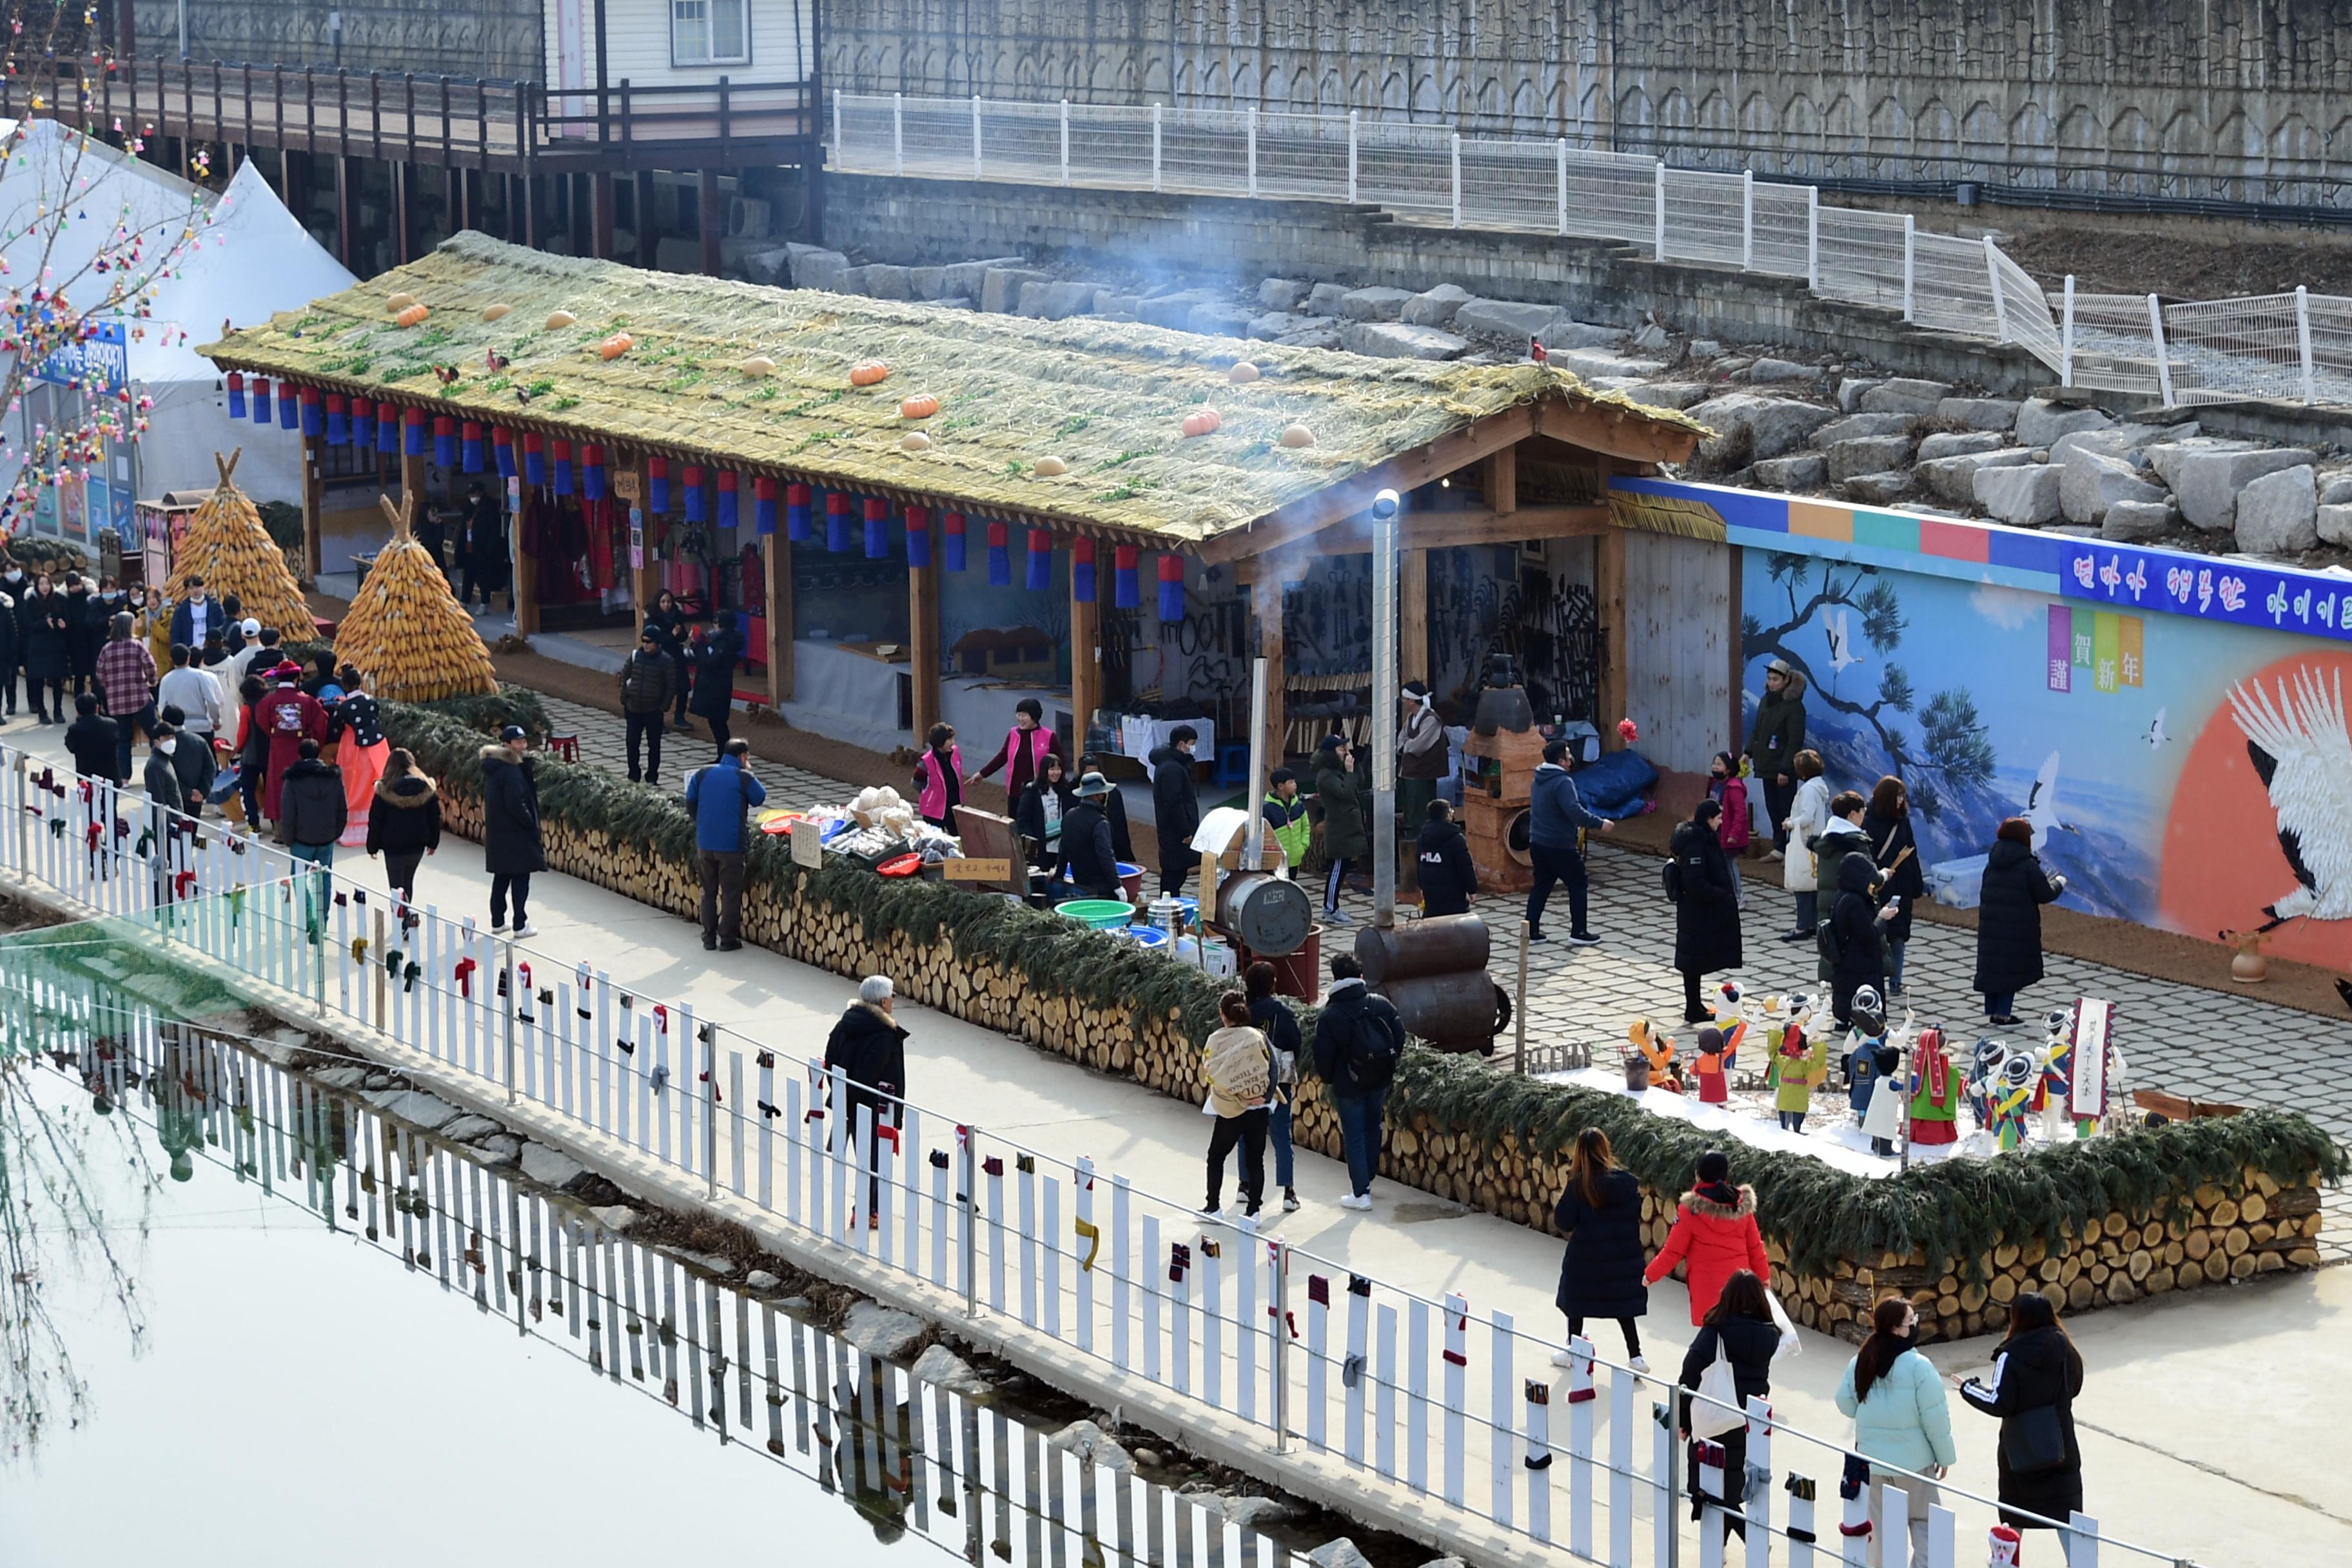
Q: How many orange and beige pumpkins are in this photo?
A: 13